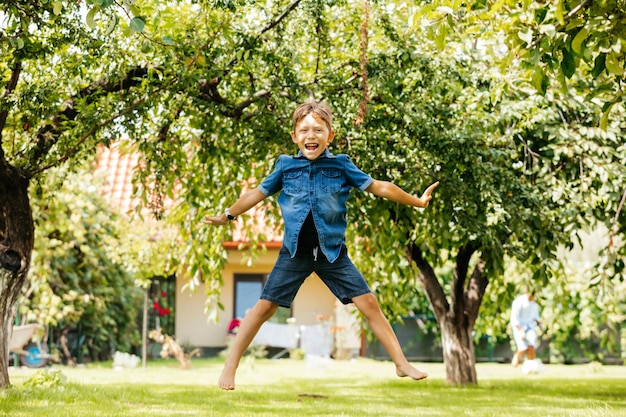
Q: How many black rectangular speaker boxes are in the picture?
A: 0